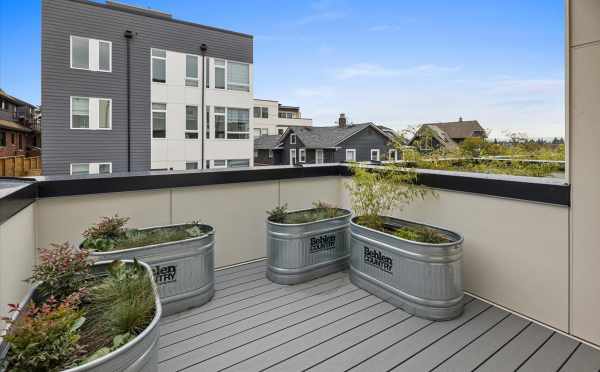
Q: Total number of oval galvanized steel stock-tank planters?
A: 4